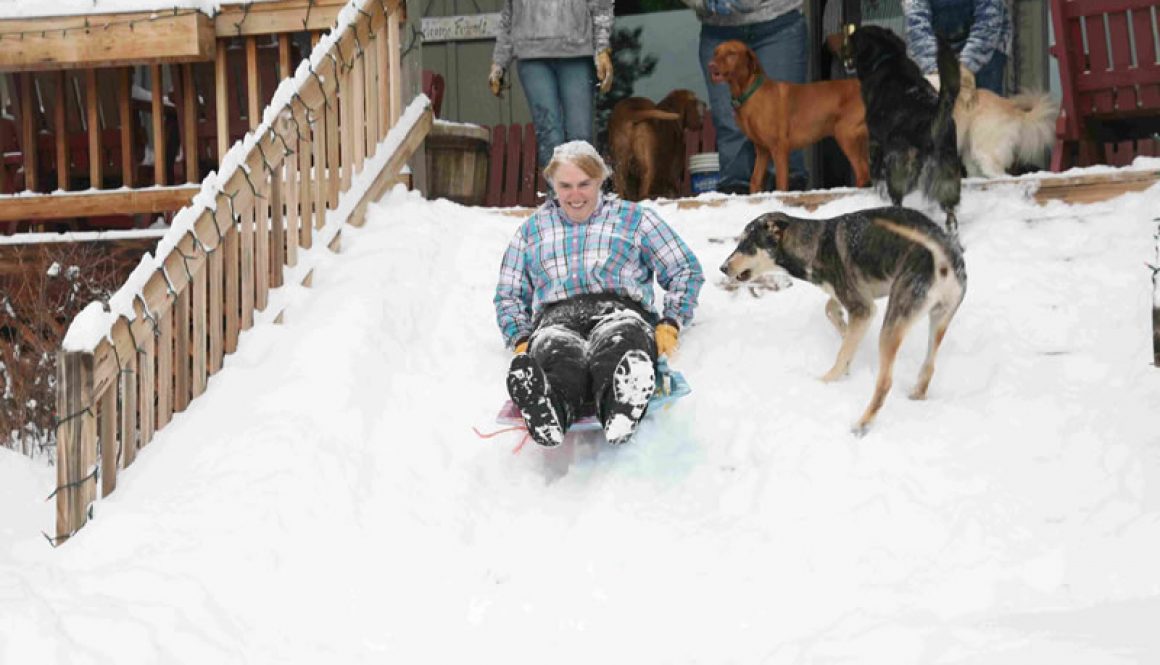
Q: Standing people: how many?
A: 3